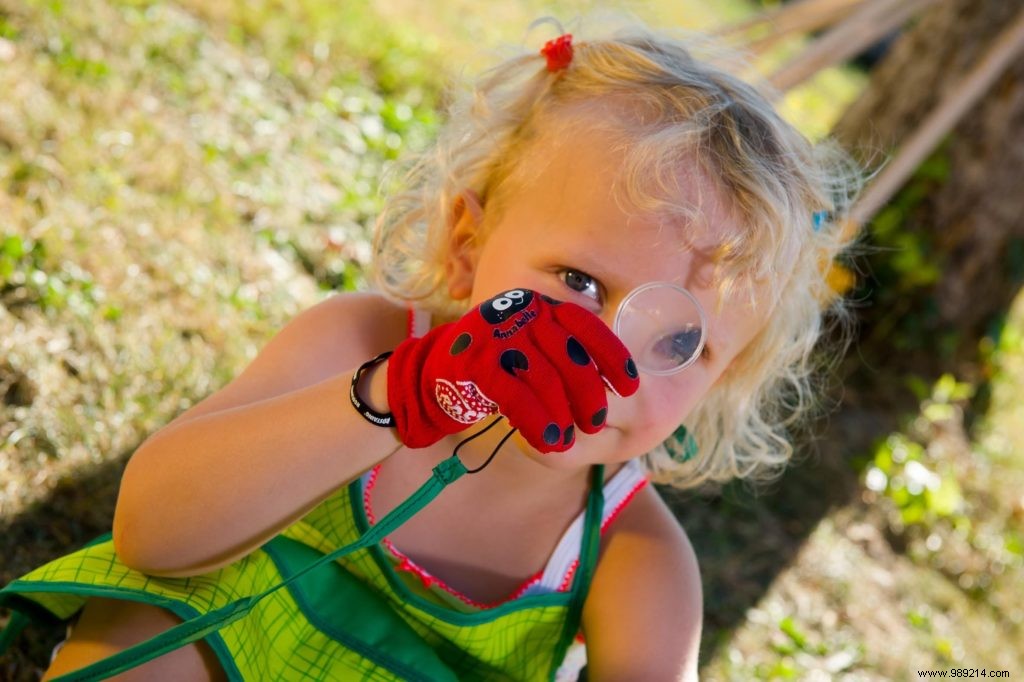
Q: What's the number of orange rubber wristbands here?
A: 0